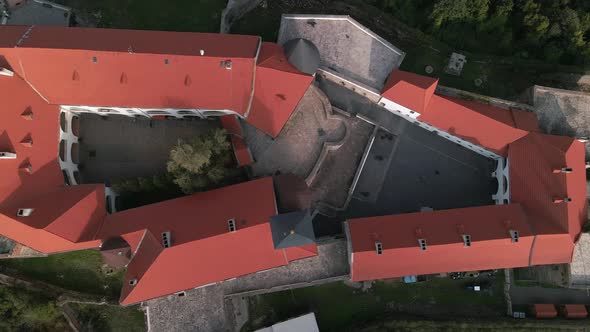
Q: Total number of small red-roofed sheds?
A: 2